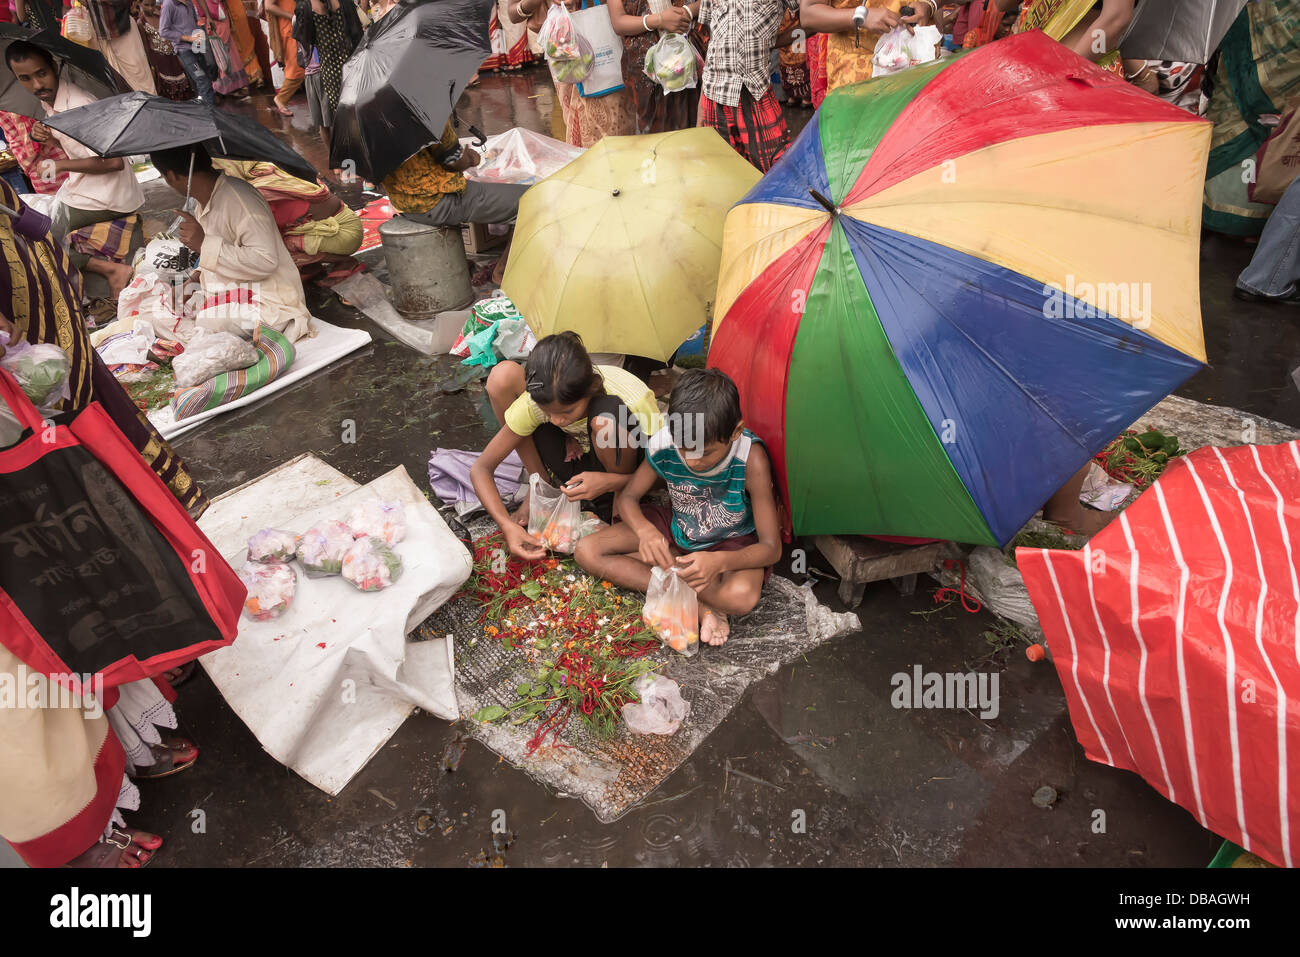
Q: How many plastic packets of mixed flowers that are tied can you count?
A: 5